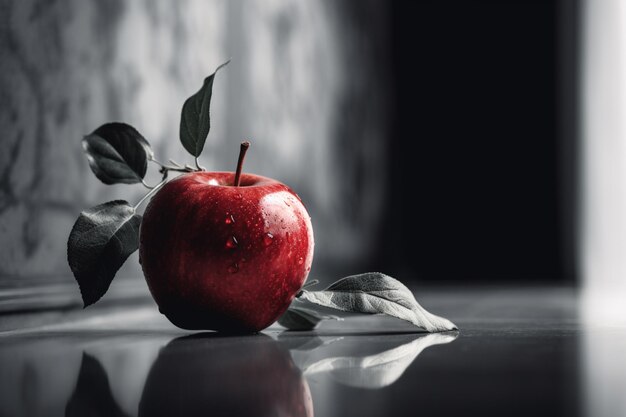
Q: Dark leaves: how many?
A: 3